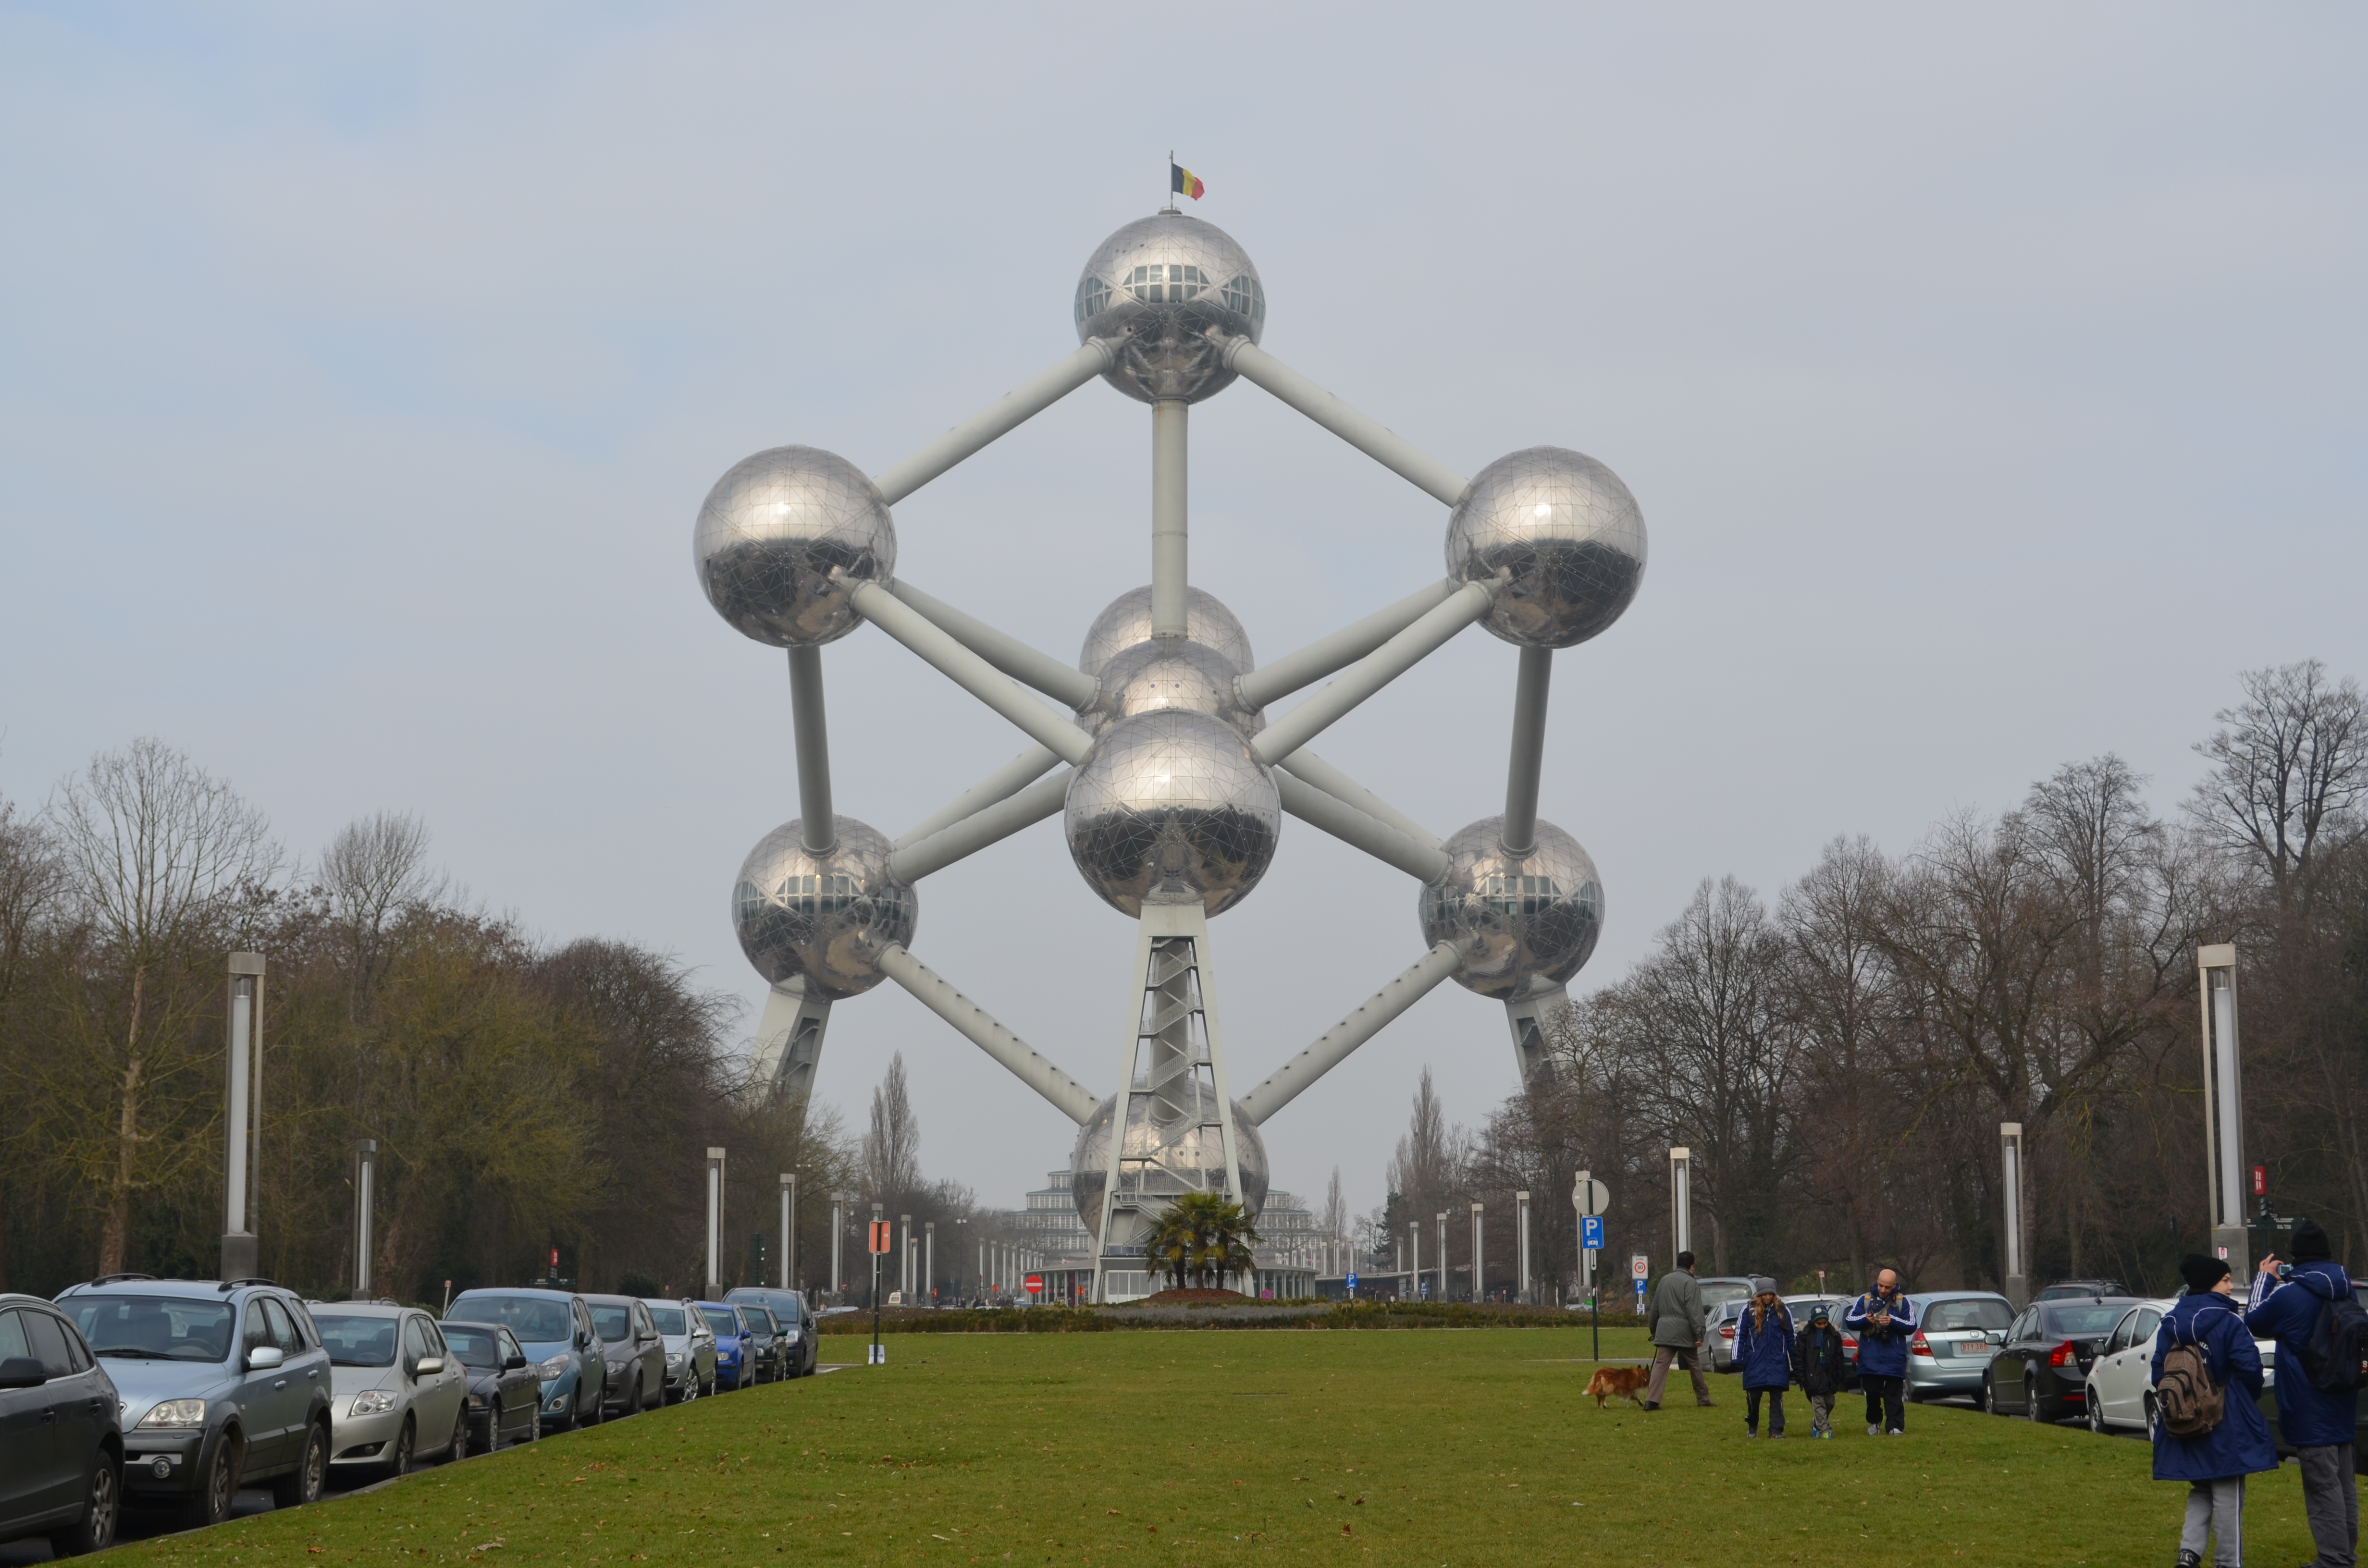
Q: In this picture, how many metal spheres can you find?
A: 9